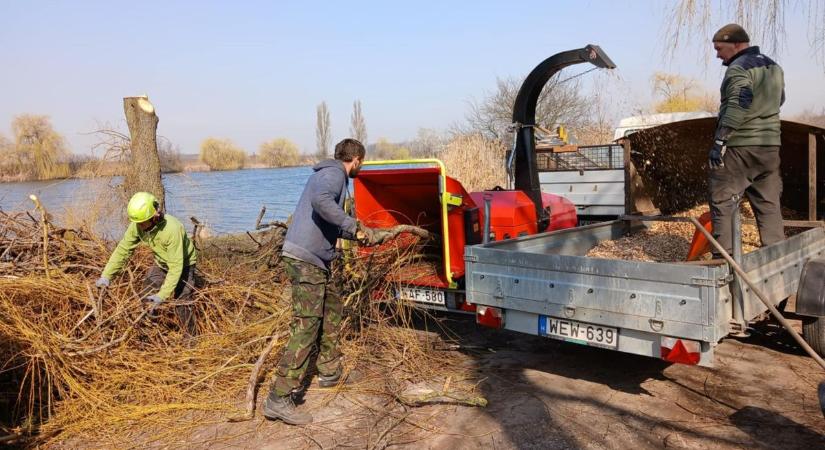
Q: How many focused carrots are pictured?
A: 0